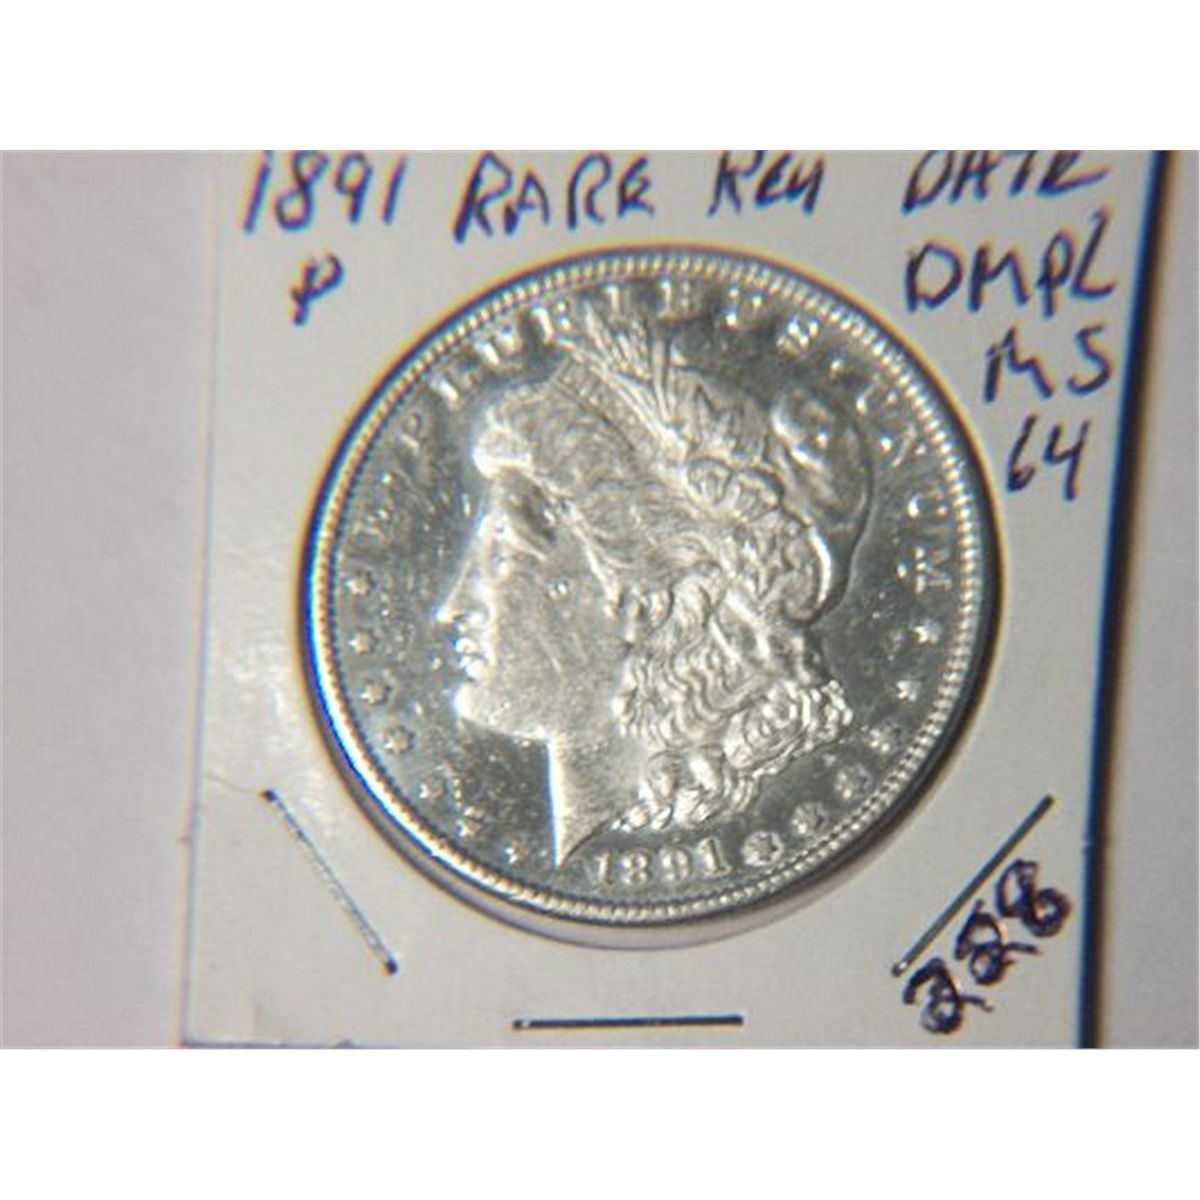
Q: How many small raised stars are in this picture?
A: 13